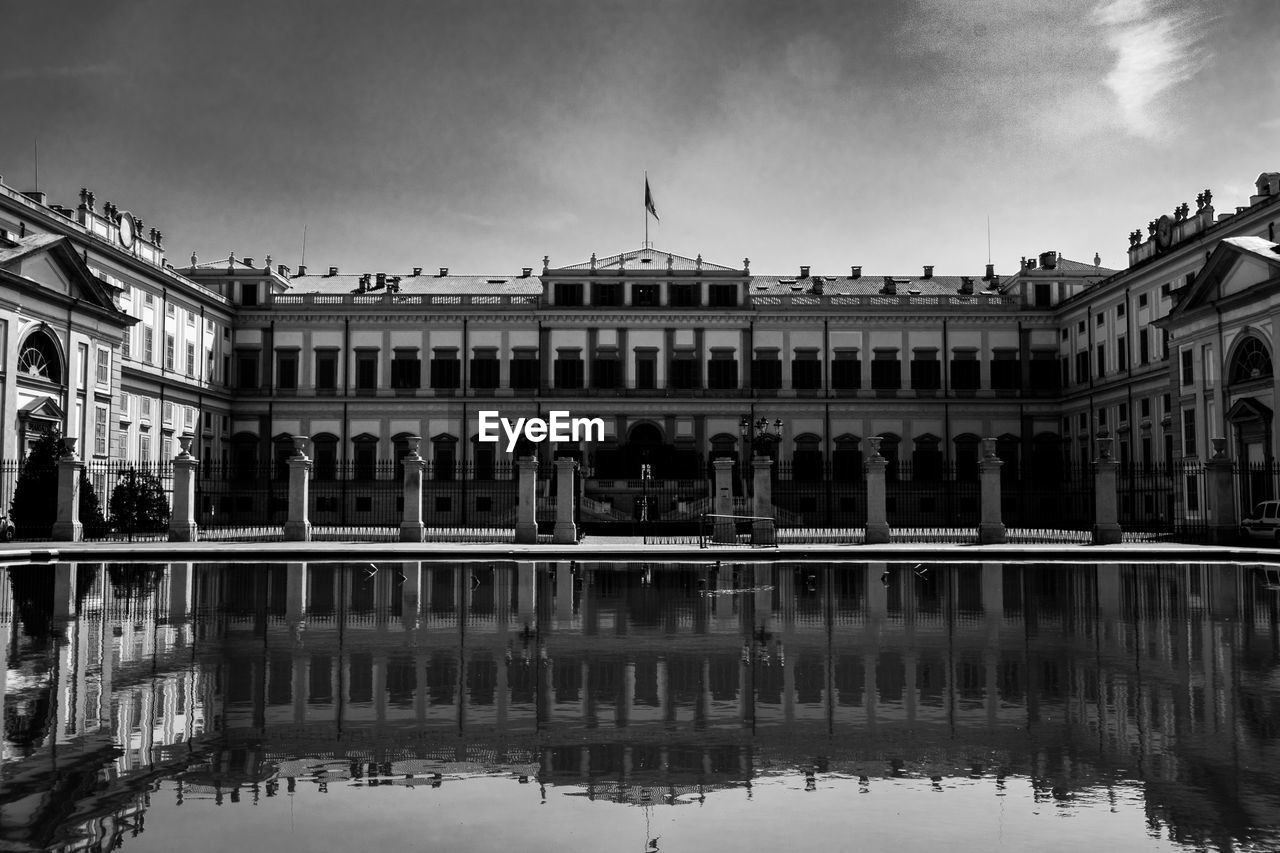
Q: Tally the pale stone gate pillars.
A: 12